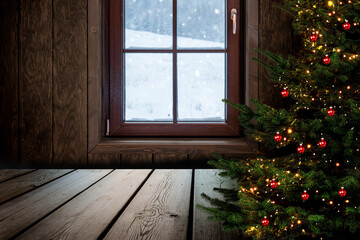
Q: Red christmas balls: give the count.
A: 12